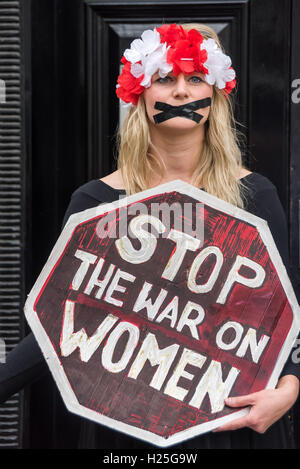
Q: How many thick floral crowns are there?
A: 1